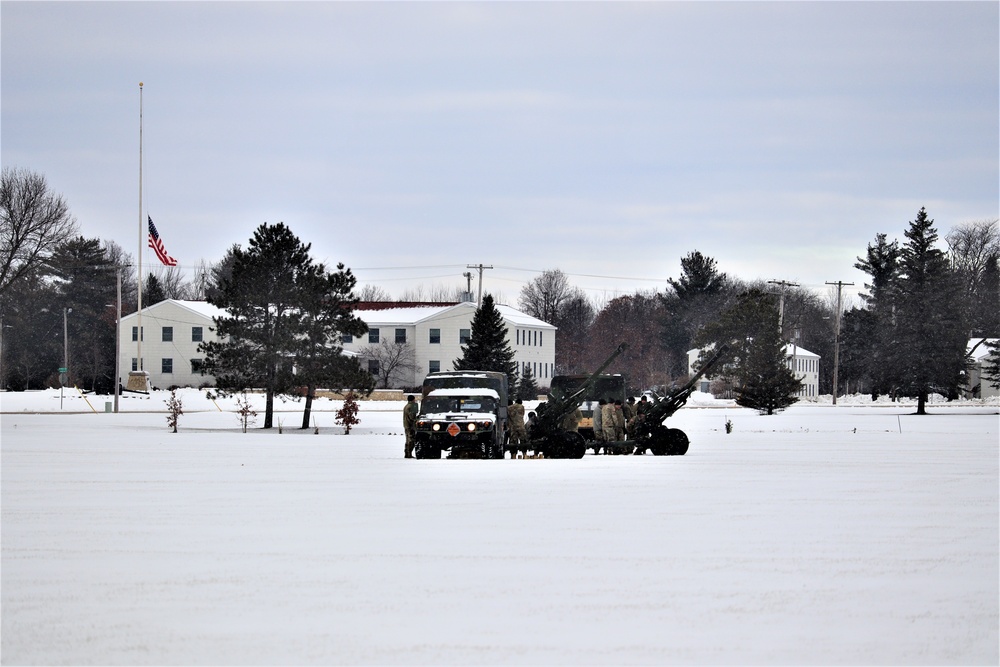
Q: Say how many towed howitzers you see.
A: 2